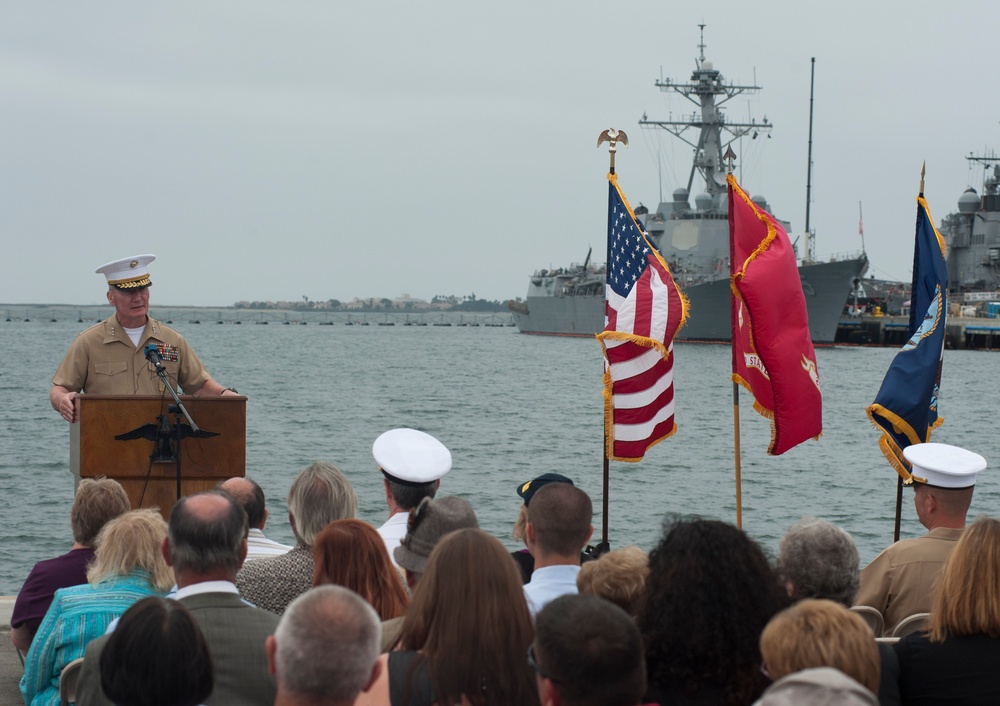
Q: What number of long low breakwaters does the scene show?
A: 1